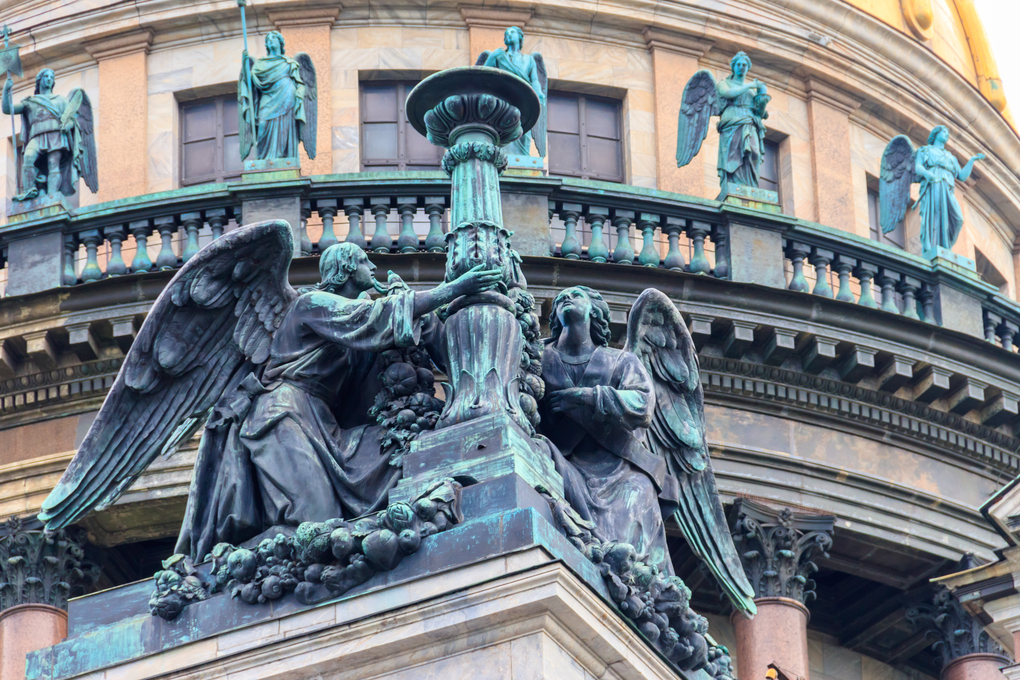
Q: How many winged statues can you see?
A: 7